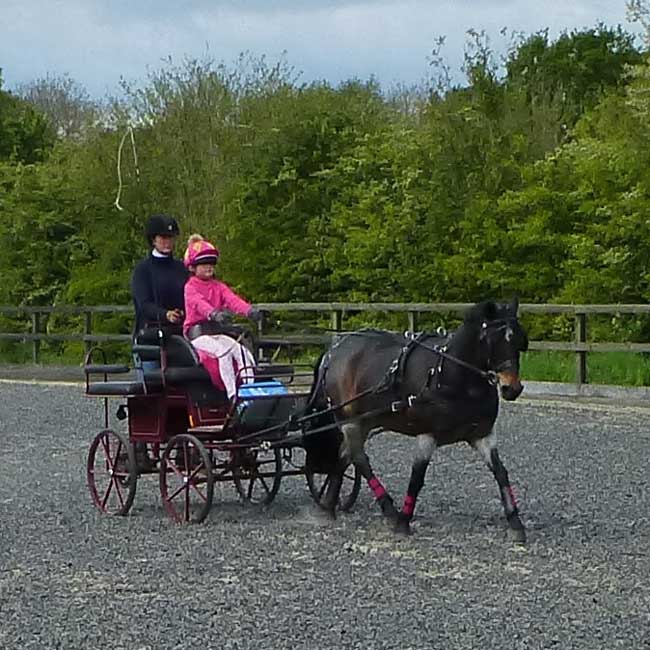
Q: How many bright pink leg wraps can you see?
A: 3